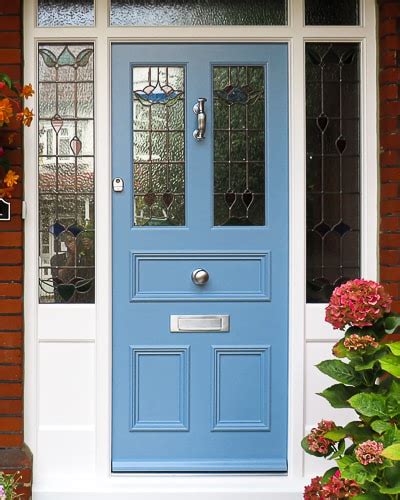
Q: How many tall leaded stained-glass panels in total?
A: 4